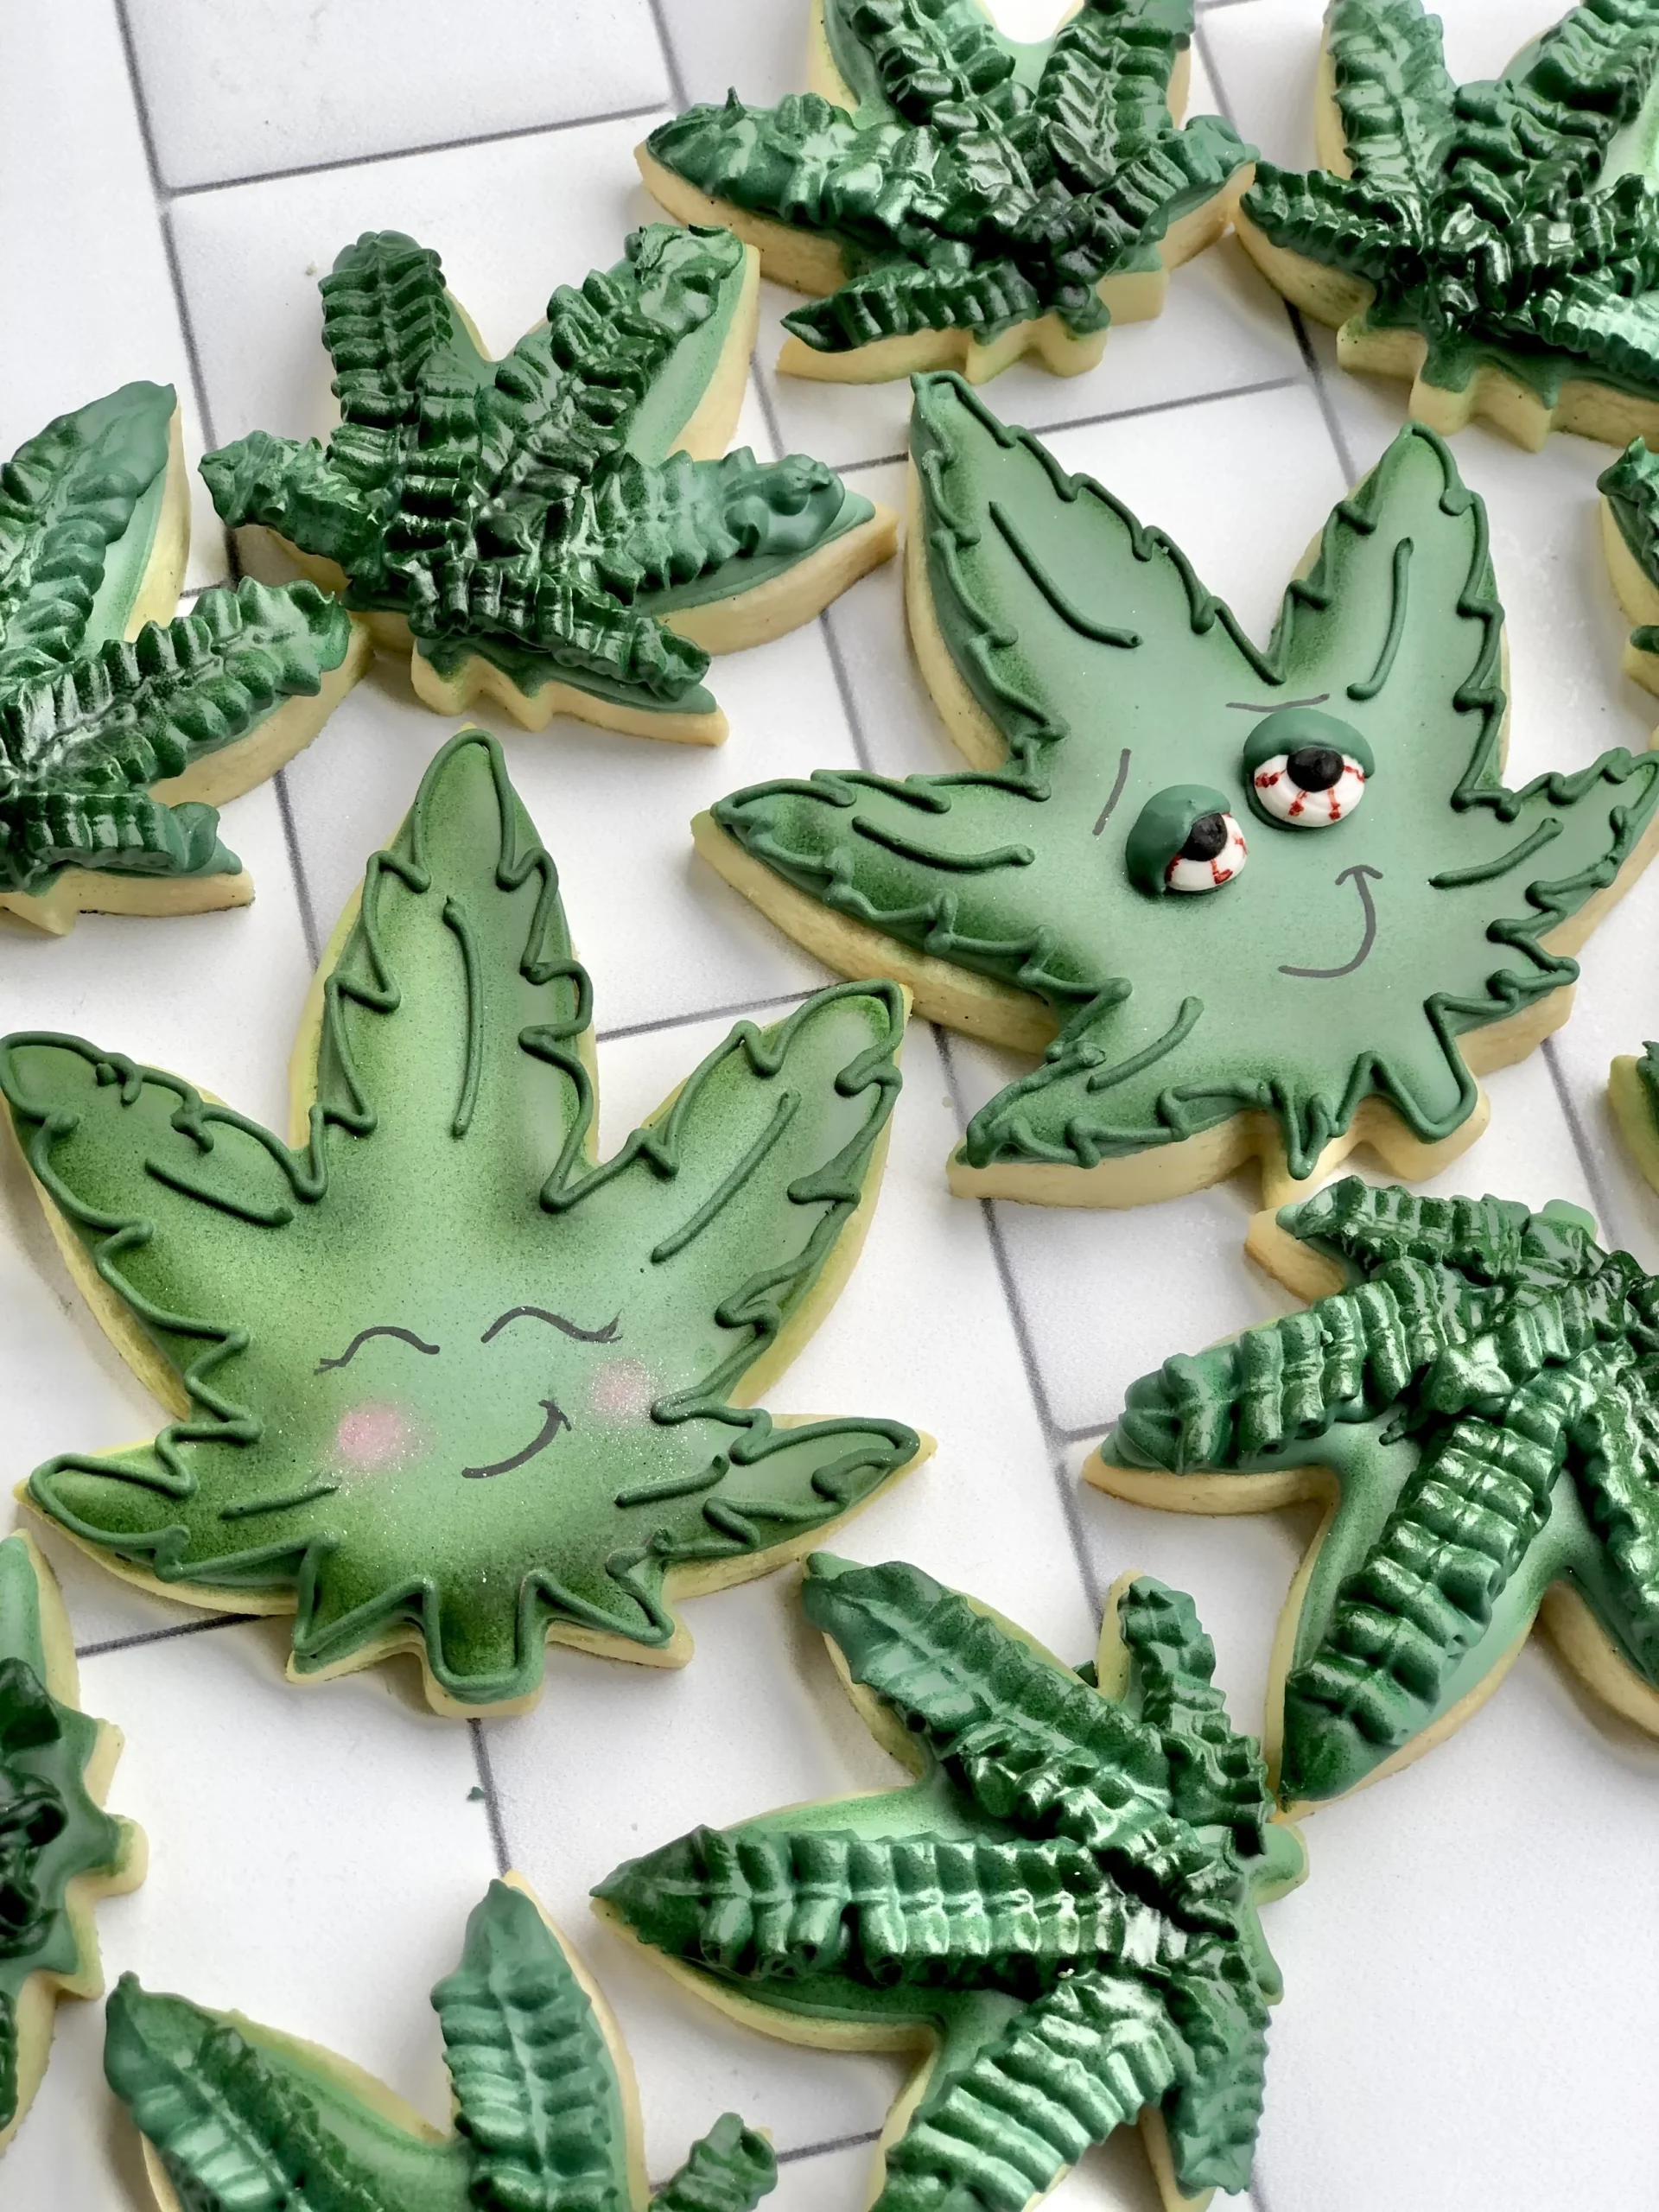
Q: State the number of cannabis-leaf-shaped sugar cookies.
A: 12